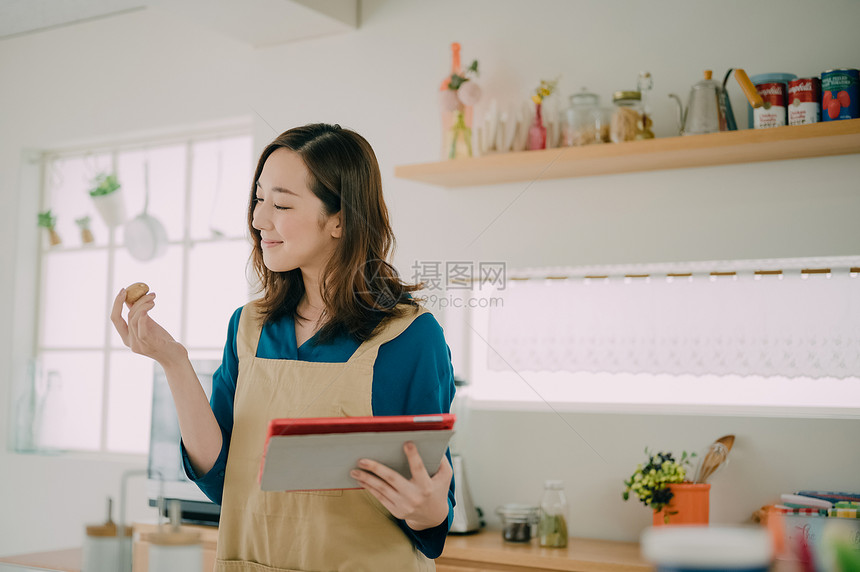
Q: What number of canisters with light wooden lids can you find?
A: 2